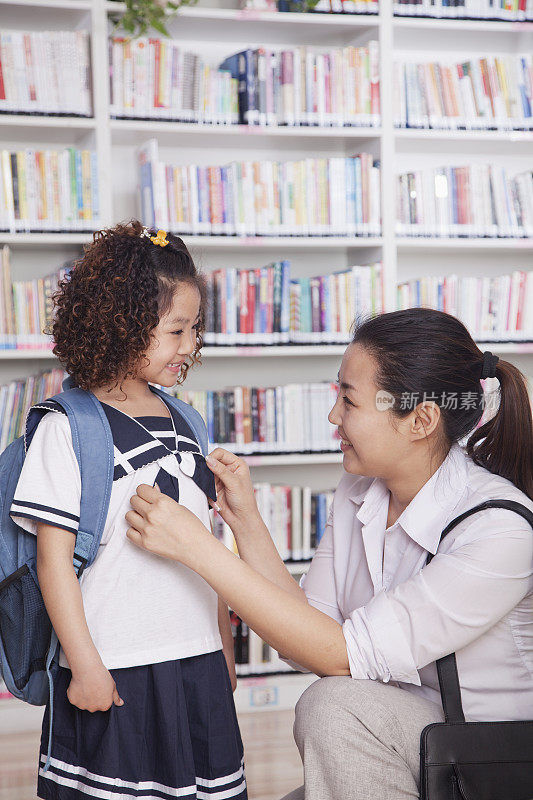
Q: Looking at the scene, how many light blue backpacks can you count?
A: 1